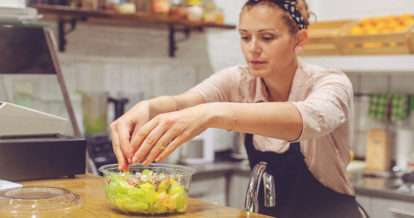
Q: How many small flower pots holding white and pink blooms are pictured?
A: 0